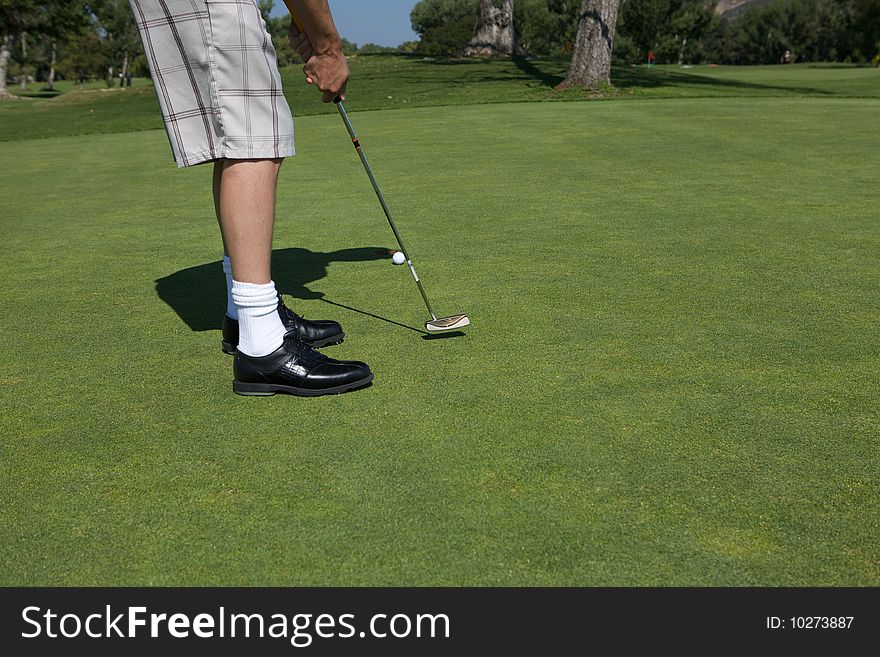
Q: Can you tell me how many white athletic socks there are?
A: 2